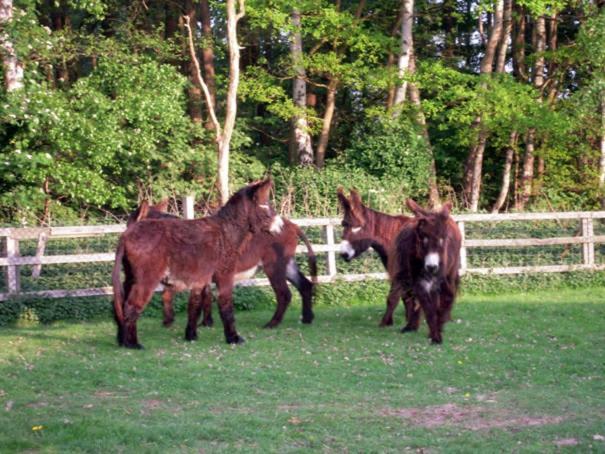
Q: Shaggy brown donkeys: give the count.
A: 4